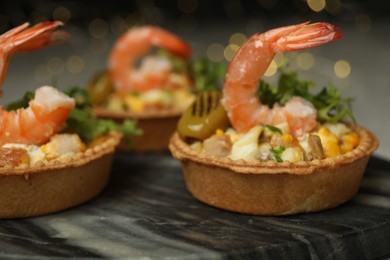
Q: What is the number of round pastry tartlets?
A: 3